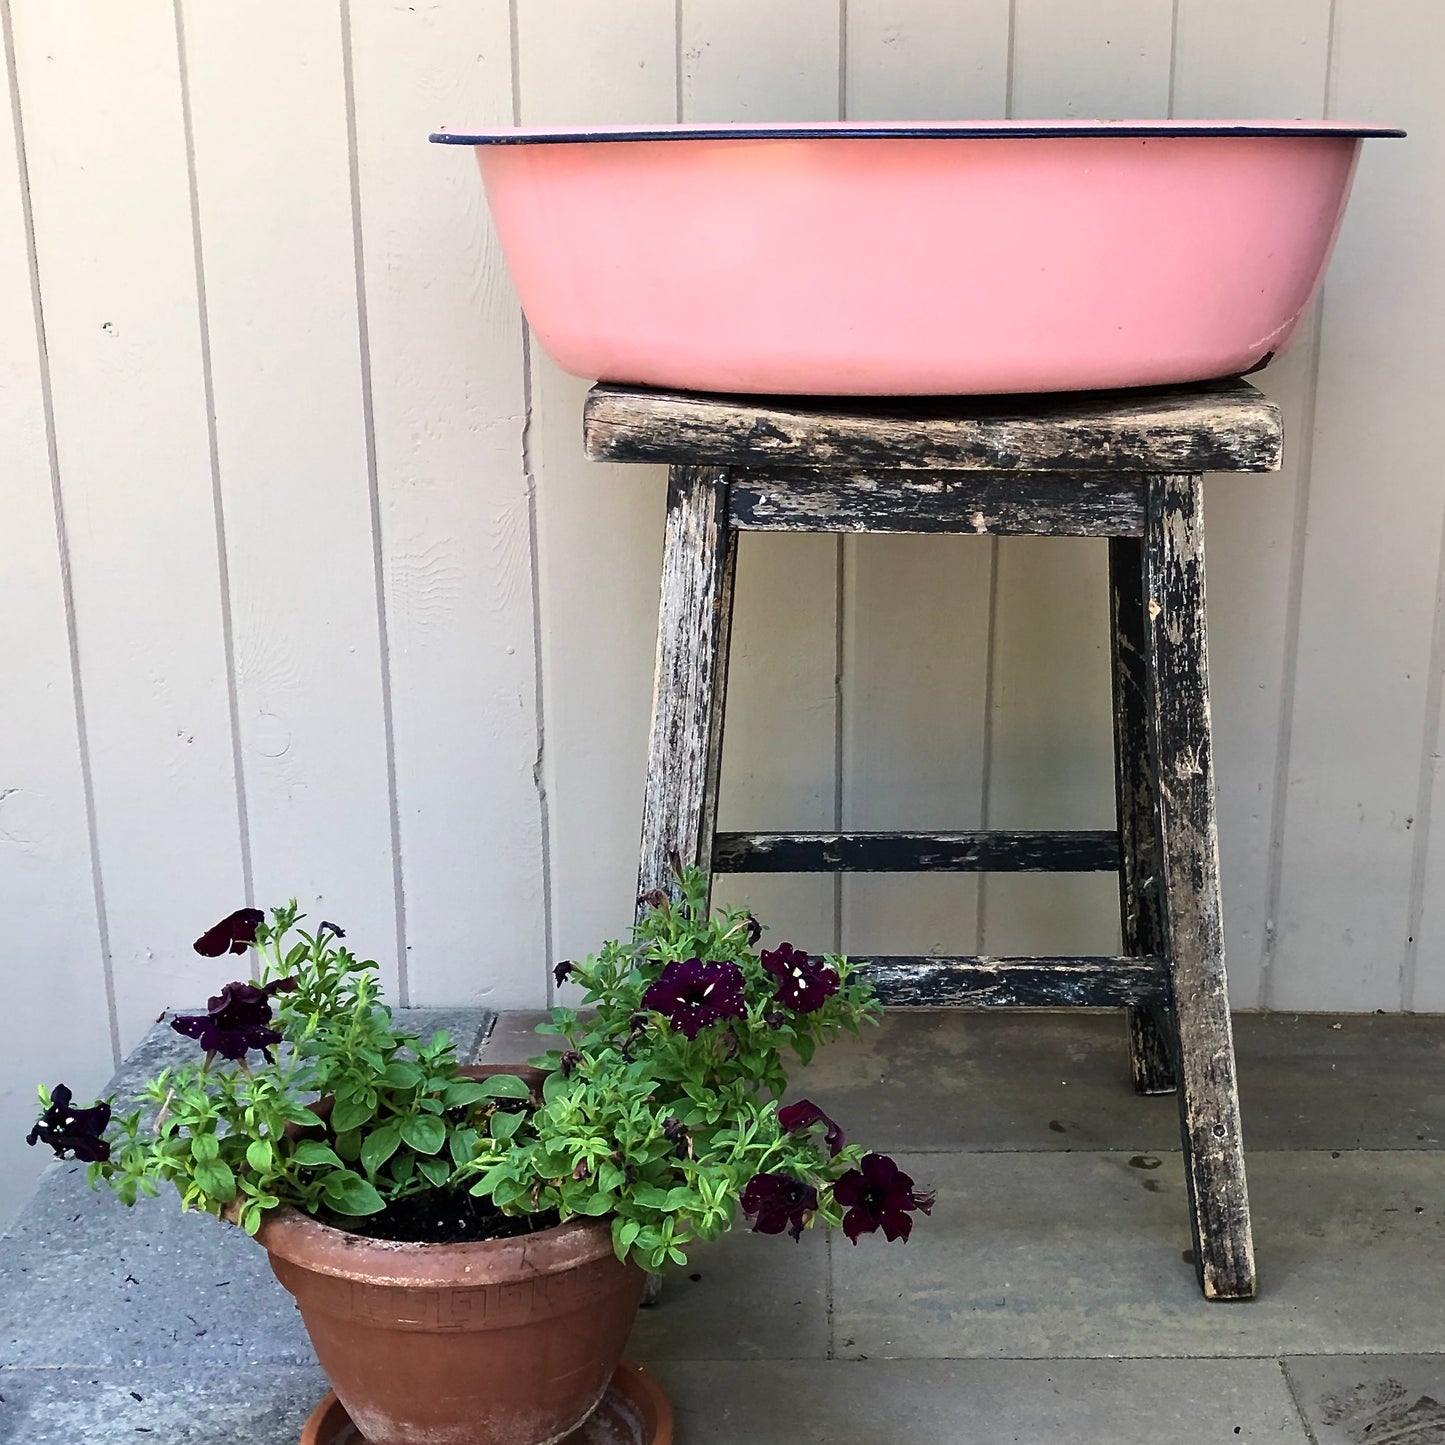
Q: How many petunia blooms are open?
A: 8